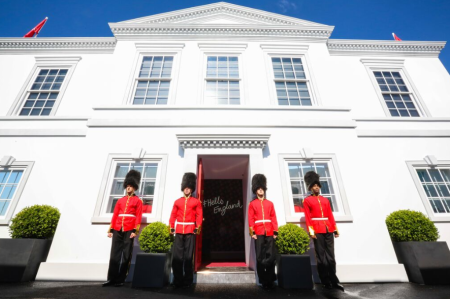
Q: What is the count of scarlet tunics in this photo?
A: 4